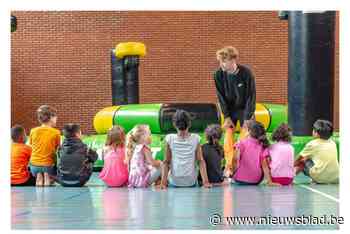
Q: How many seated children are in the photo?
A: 10